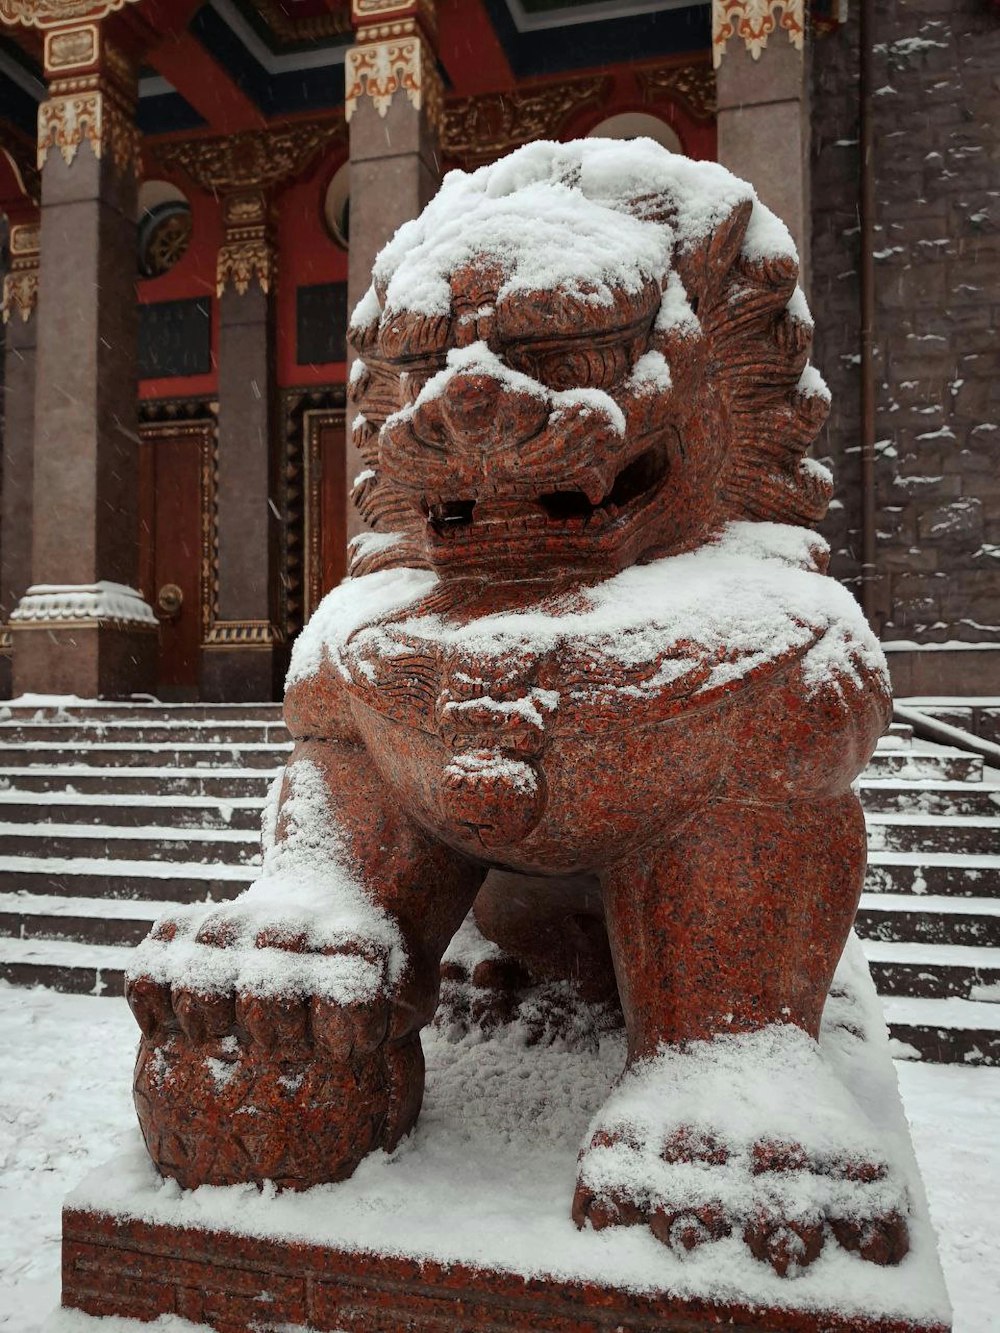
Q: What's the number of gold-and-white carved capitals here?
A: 5